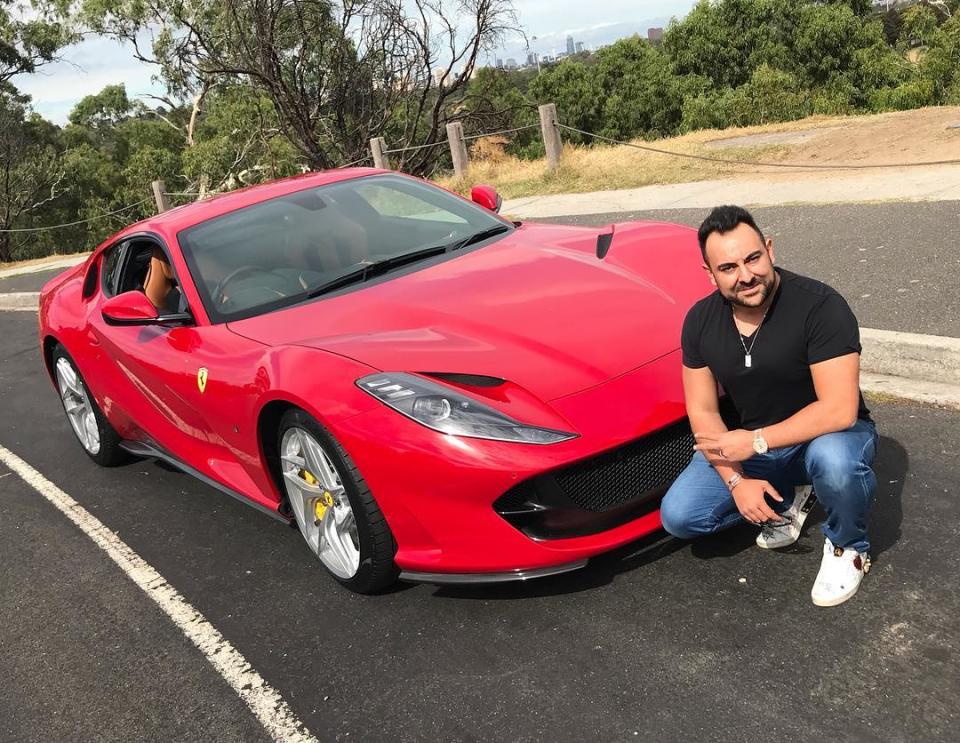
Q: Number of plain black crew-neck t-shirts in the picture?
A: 0